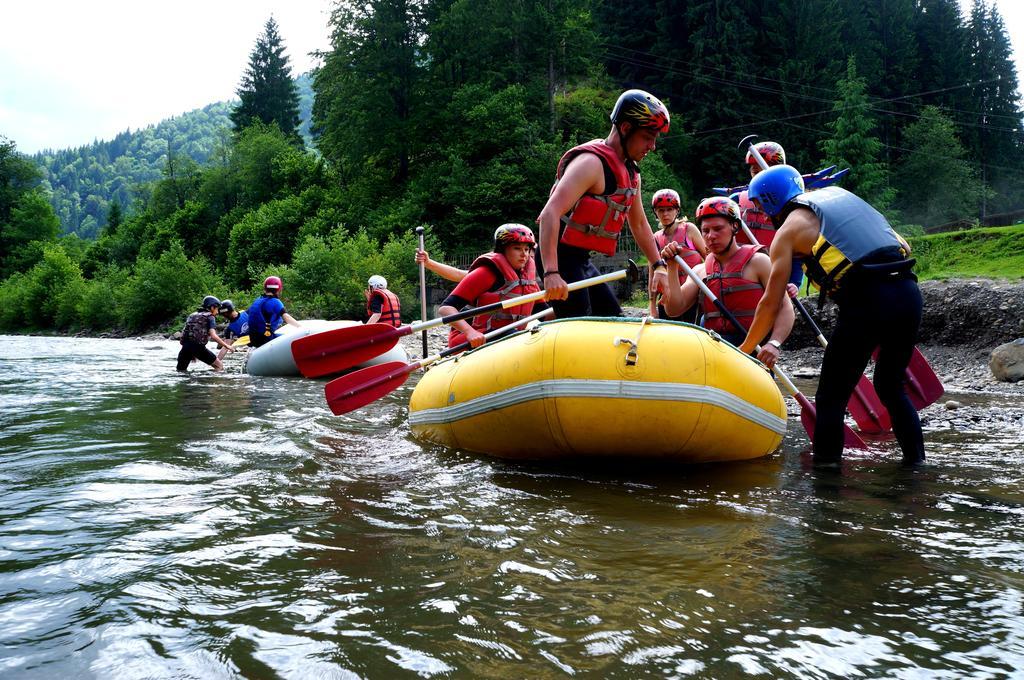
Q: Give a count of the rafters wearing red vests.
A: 6